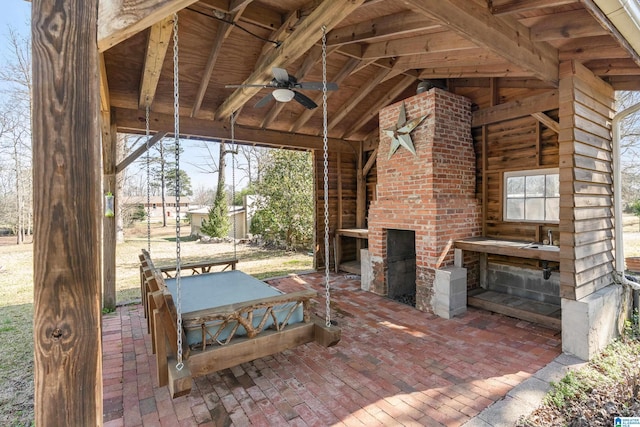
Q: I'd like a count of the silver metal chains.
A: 4